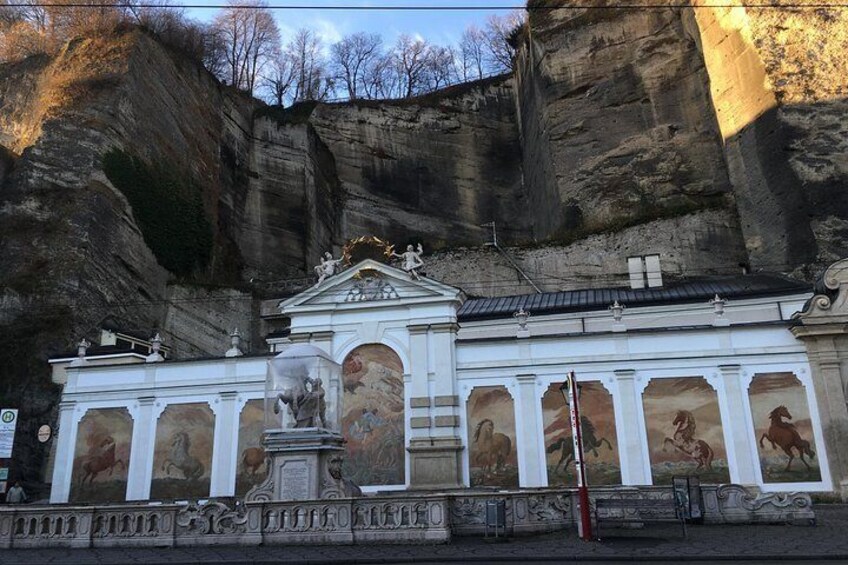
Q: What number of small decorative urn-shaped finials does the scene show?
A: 6